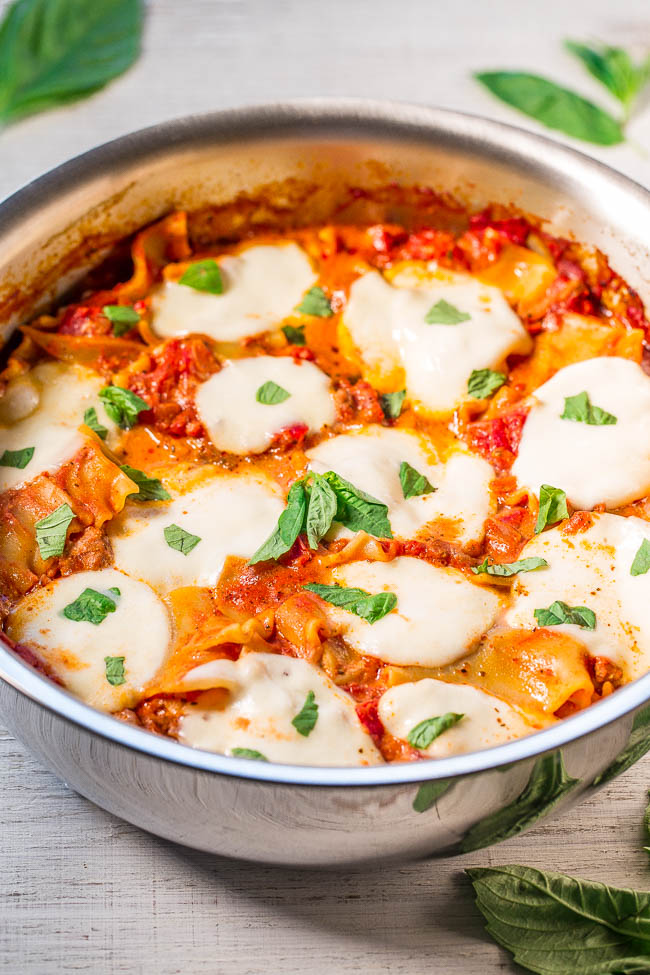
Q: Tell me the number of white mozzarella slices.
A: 12